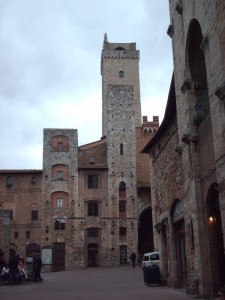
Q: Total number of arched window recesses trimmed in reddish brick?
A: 3